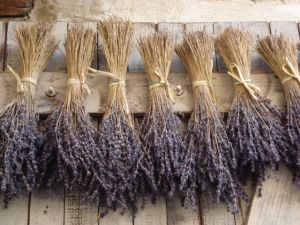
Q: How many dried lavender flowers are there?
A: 7